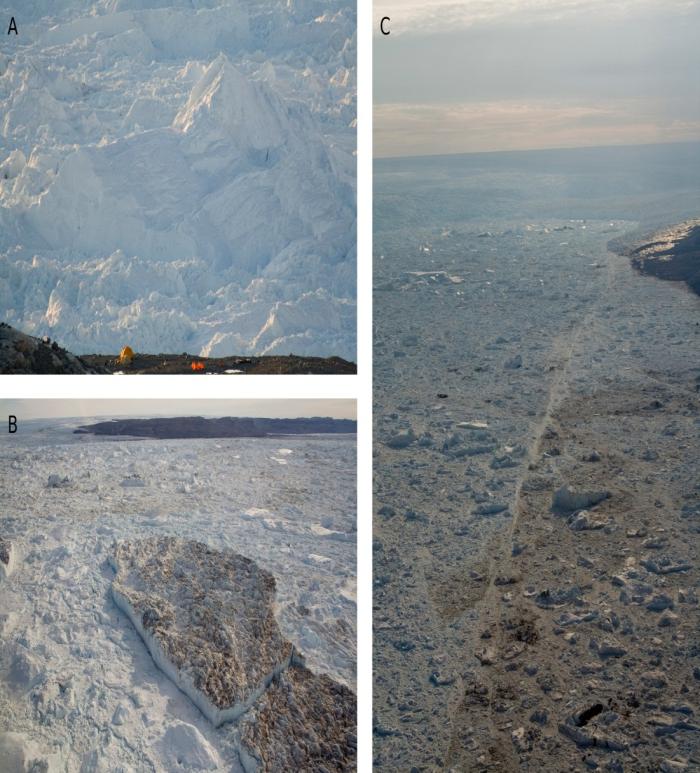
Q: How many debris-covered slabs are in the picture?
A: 2